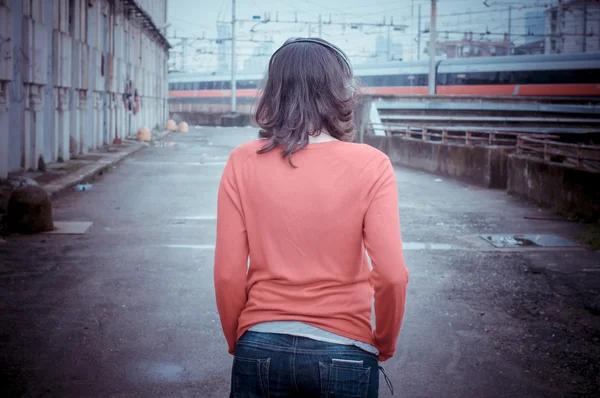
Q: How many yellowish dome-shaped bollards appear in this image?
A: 3